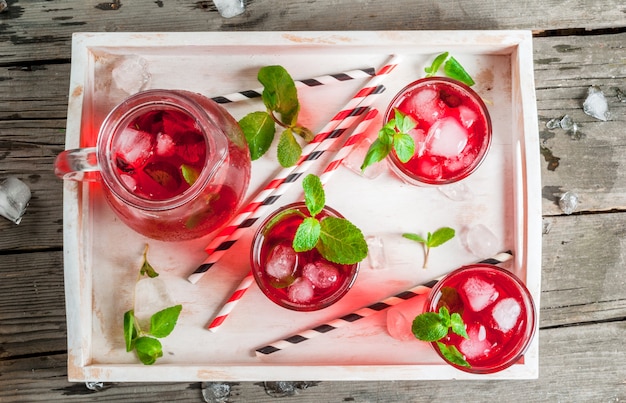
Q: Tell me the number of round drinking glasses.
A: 3